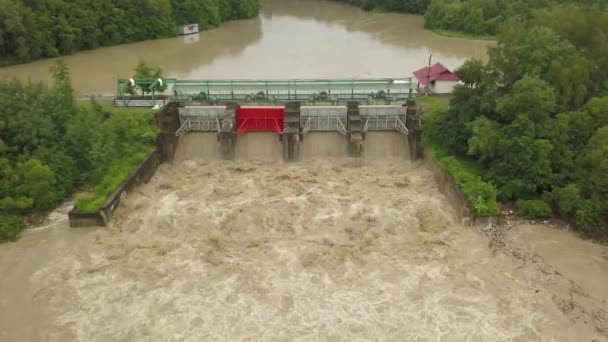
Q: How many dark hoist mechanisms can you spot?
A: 4